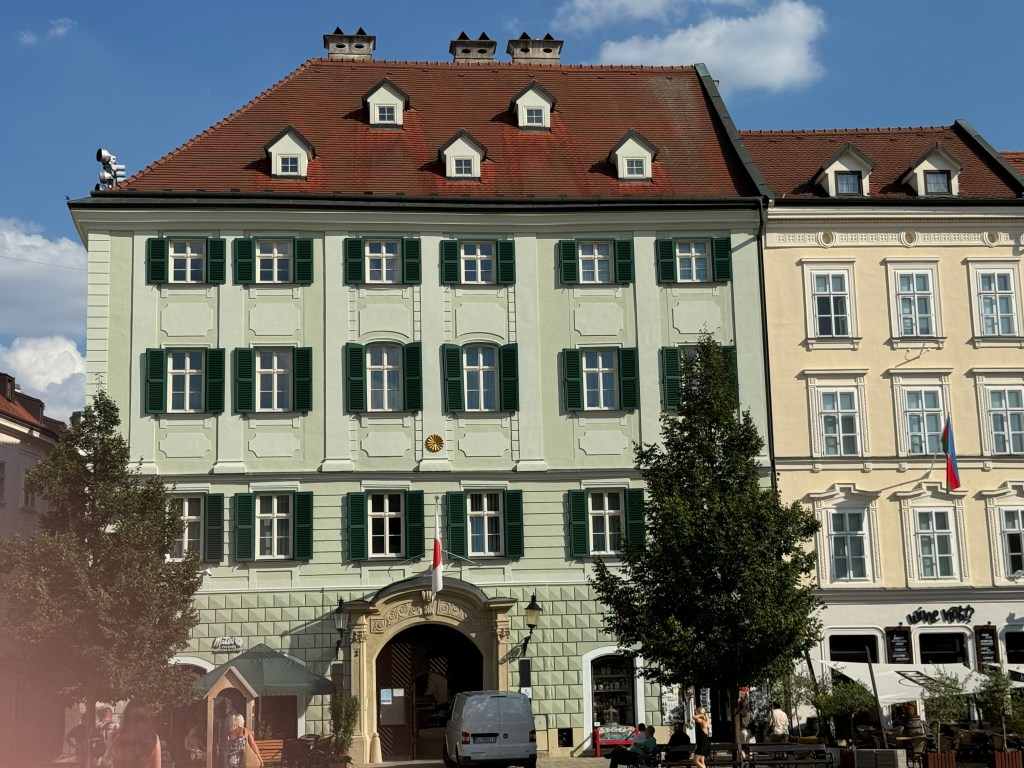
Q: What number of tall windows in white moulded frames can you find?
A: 9